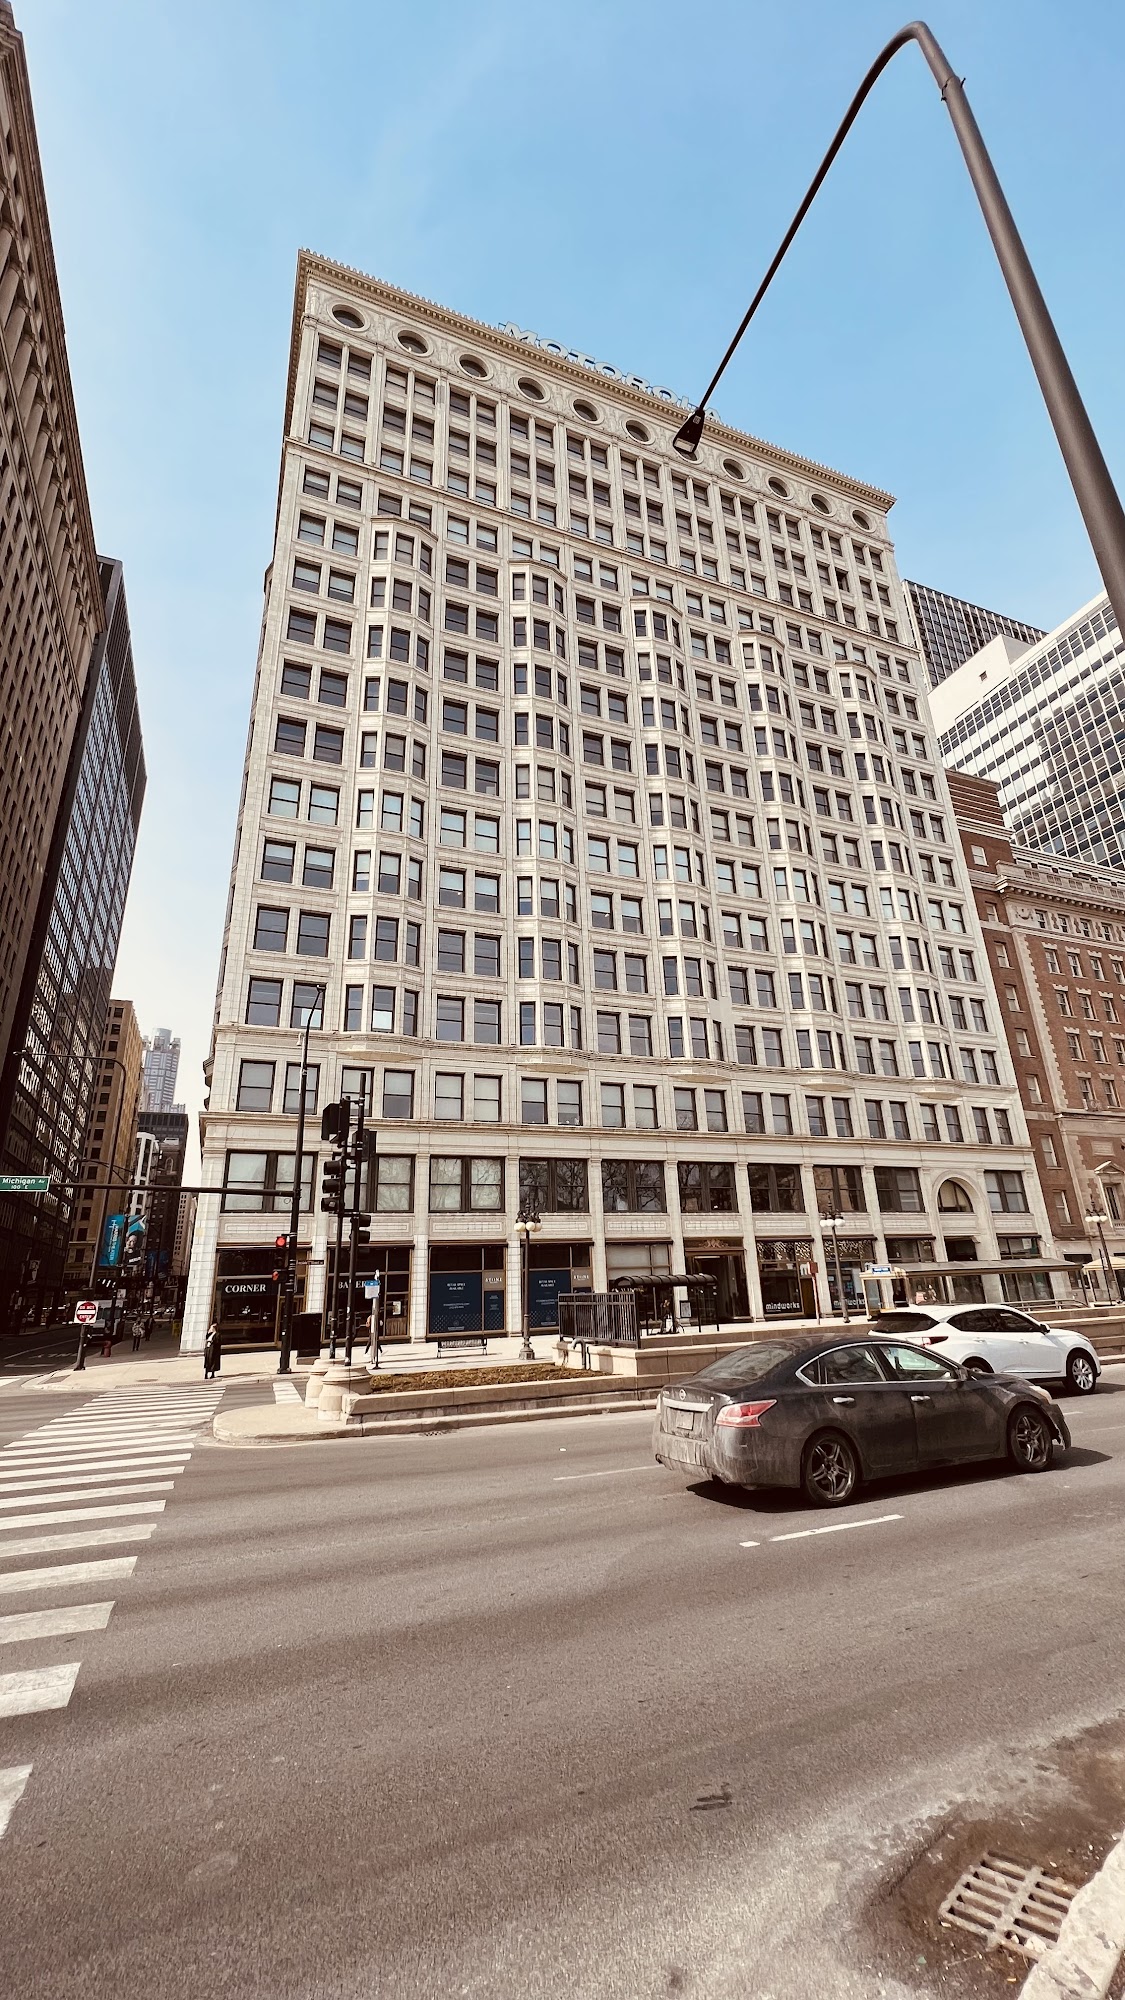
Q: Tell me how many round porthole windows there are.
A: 11